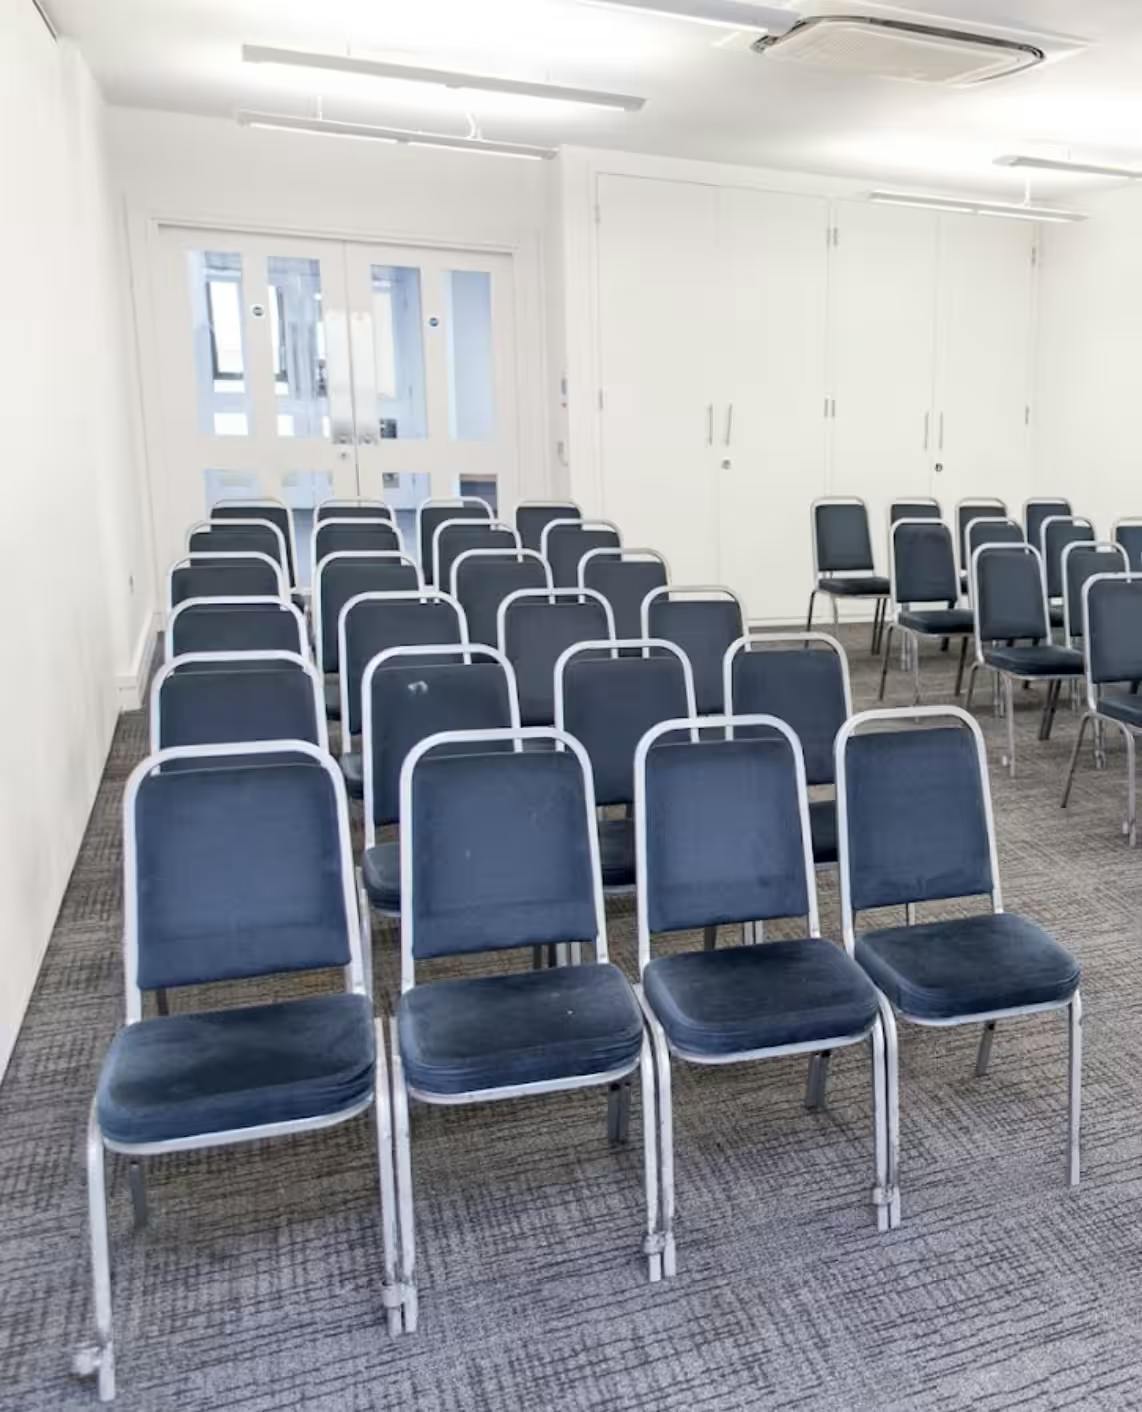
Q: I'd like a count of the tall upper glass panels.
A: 4